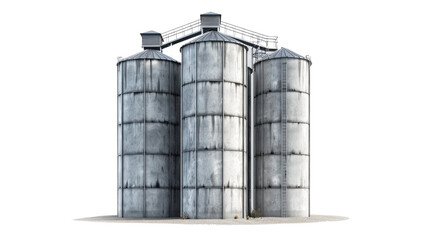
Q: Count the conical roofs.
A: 3